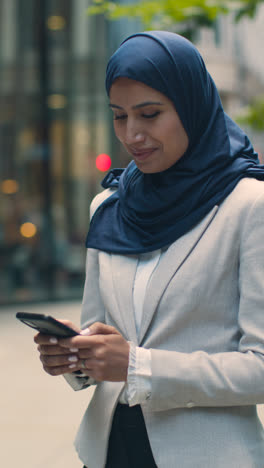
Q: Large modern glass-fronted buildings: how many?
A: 1